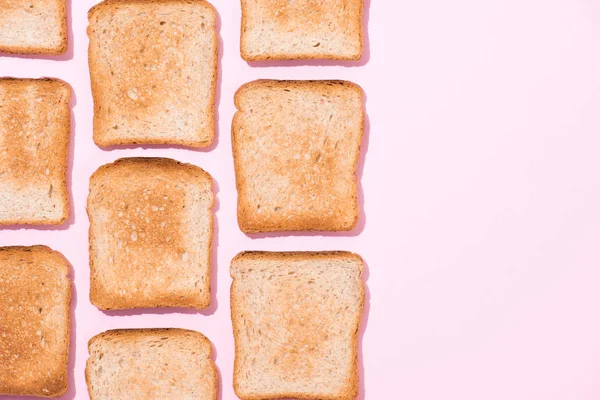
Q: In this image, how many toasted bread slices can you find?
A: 9